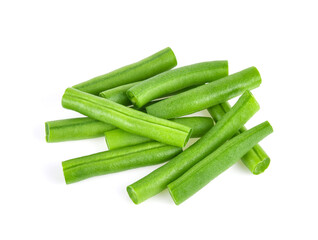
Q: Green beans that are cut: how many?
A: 11